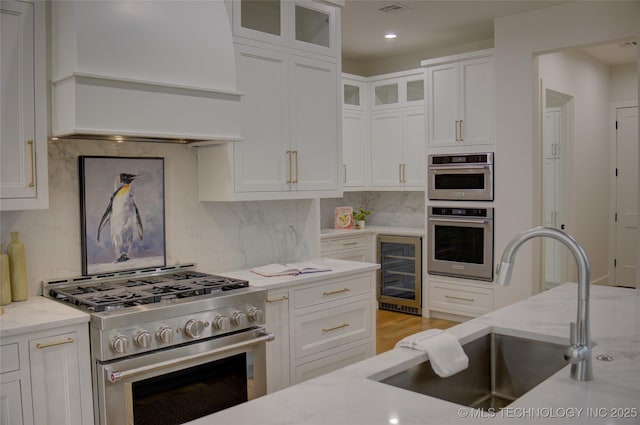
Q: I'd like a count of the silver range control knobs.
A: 7